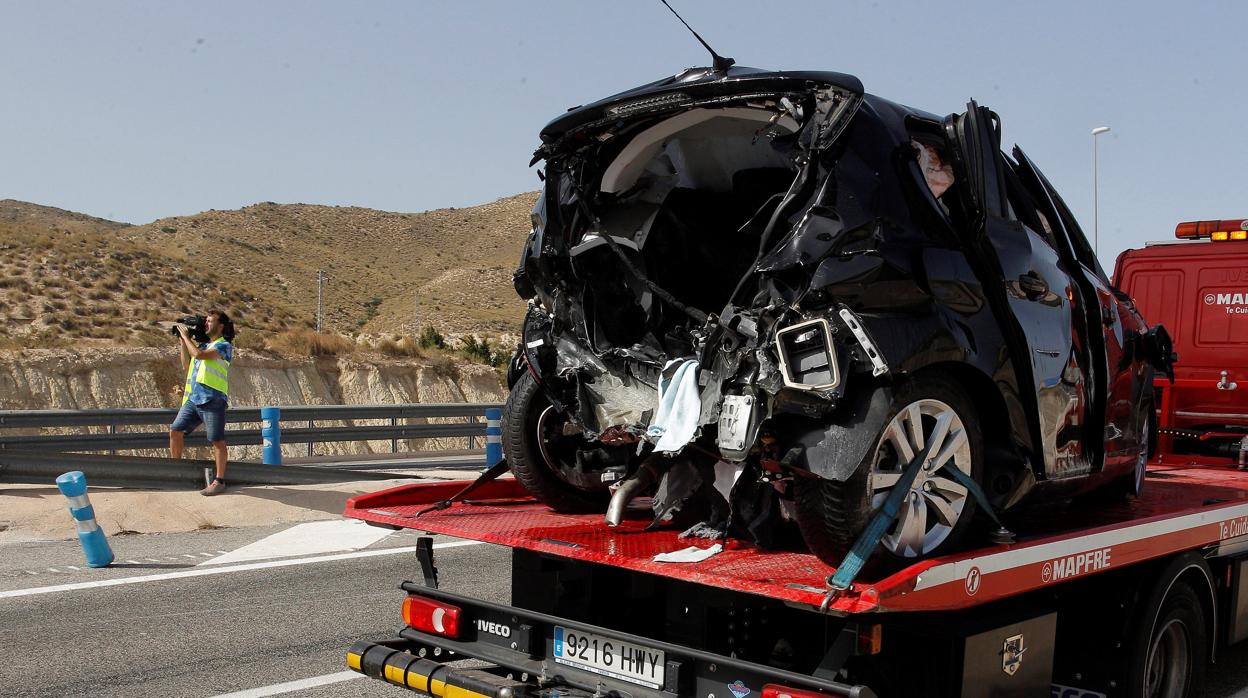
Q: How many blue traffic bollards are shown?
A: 3